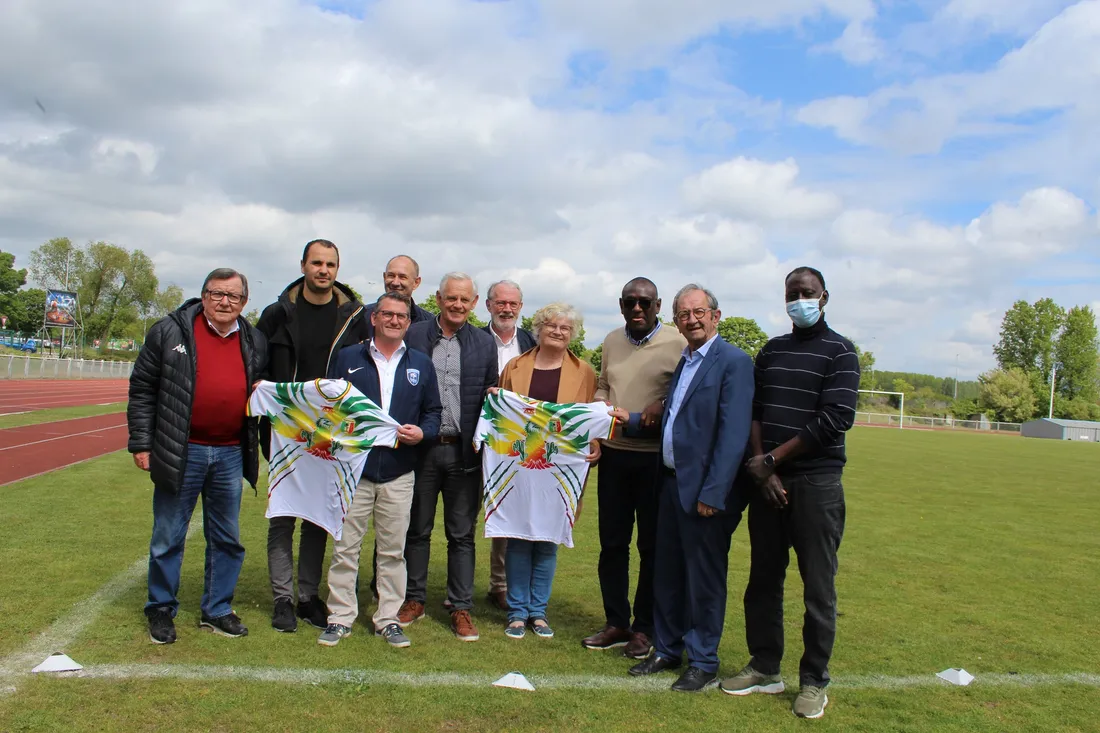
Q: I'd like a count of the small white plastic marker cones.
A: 3